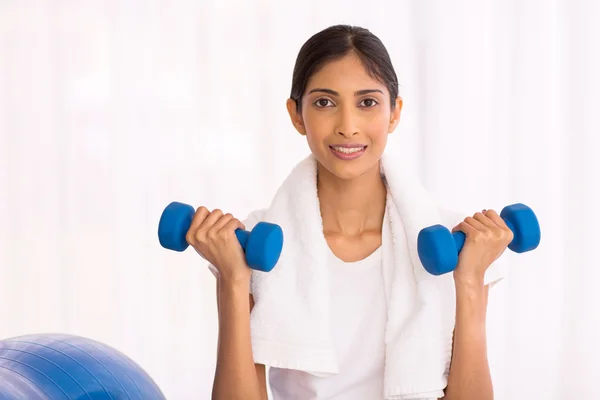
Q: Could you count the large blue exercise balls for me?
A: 1